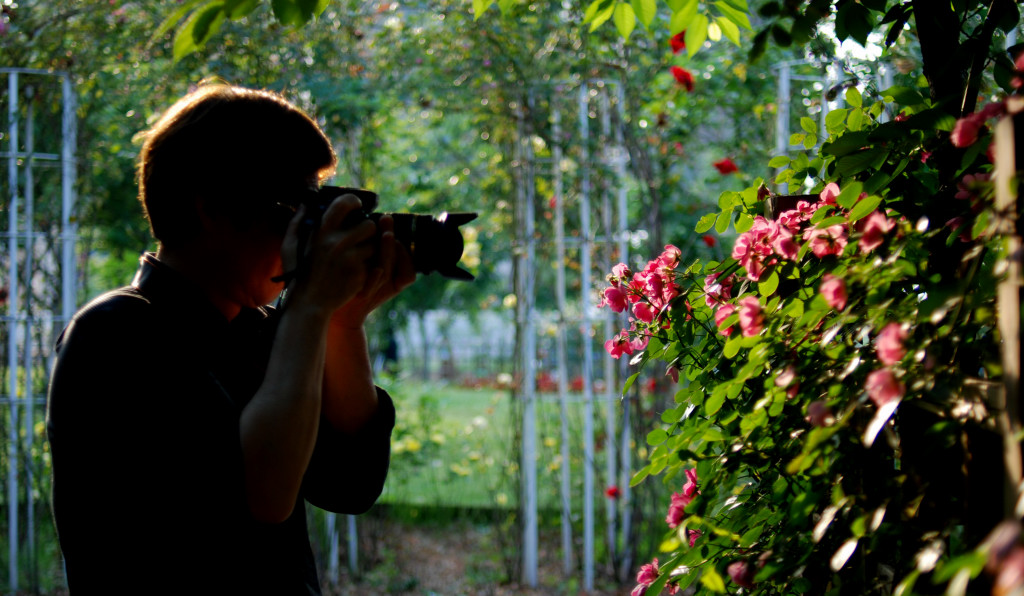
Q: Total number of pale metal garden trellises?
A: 3